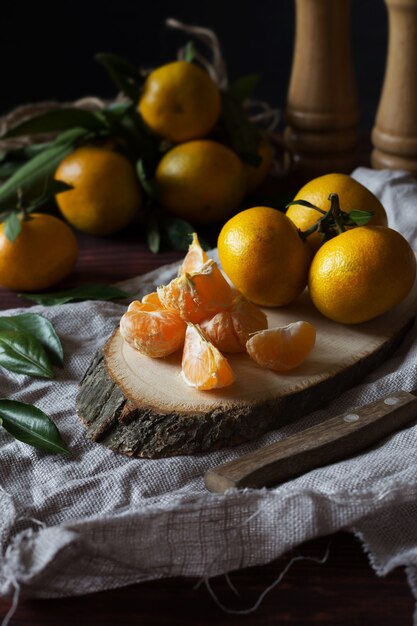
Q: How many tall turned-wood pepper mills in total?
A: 2